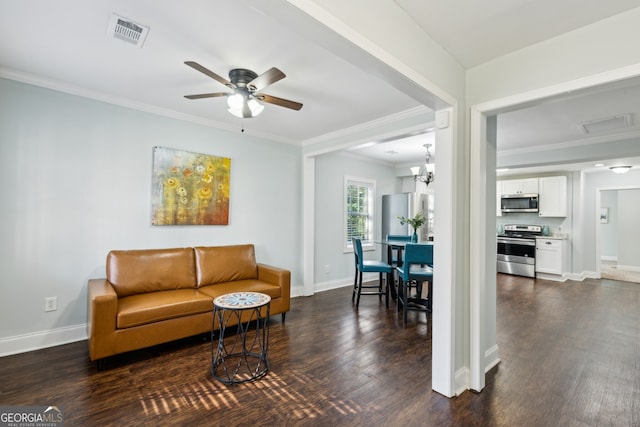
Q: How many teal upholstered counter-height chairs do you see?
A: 3